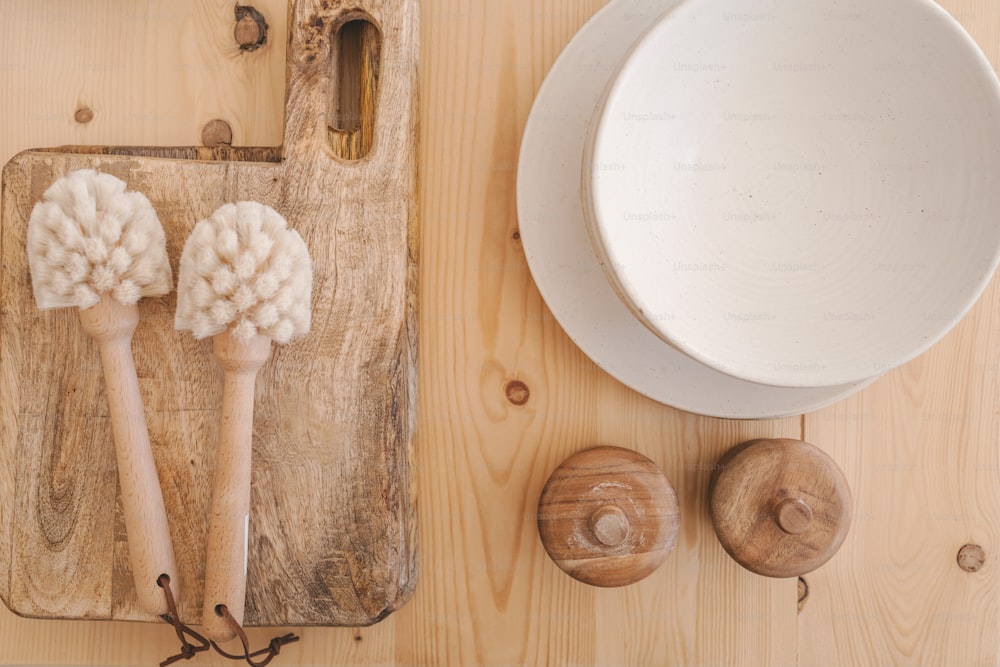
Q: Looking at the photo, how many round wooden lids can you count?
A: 2